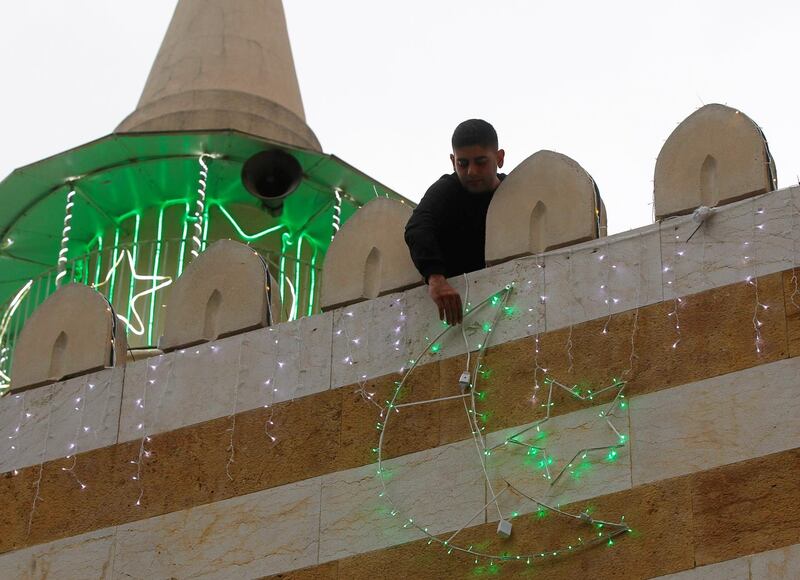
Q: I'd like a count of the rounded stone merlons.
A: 5